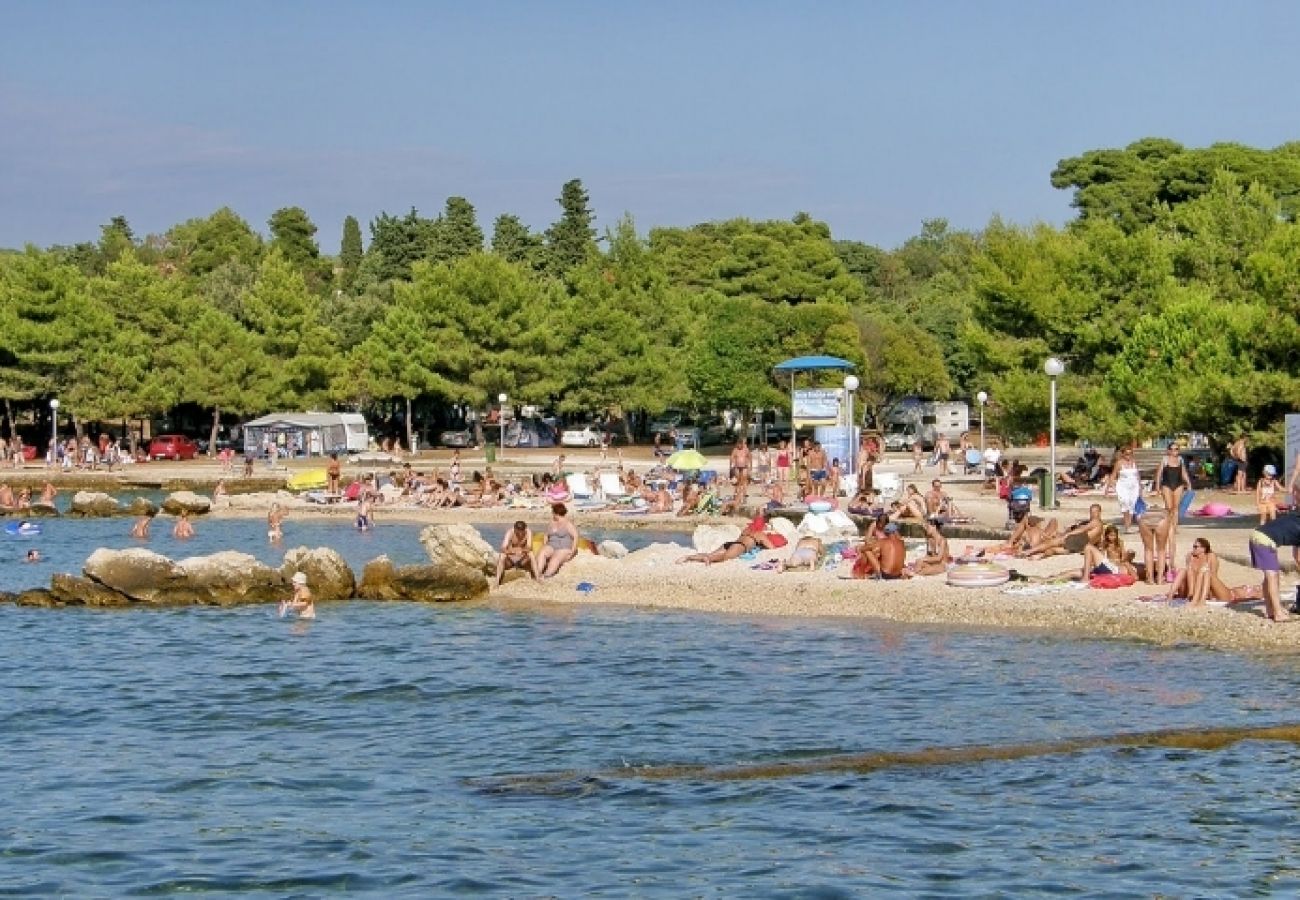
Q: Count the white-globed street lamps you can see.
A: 5